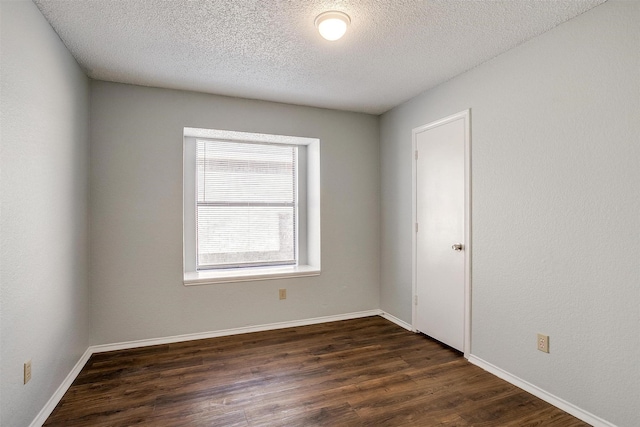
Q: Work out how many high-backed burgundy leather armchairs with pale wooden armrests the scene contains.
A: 0